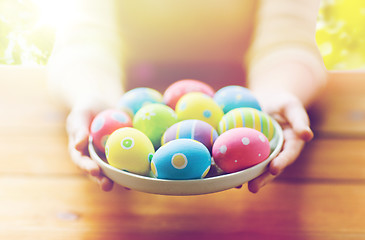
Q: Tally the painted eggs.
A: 11